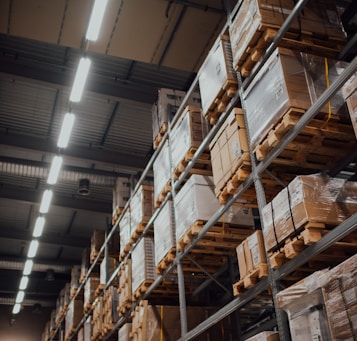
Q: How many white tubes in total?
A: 11